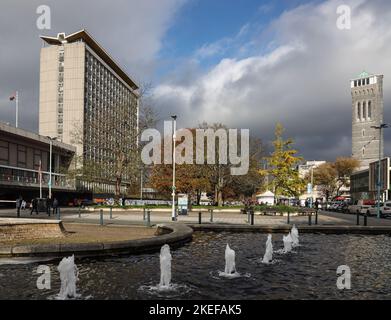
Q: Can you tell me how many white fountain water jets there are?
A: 6